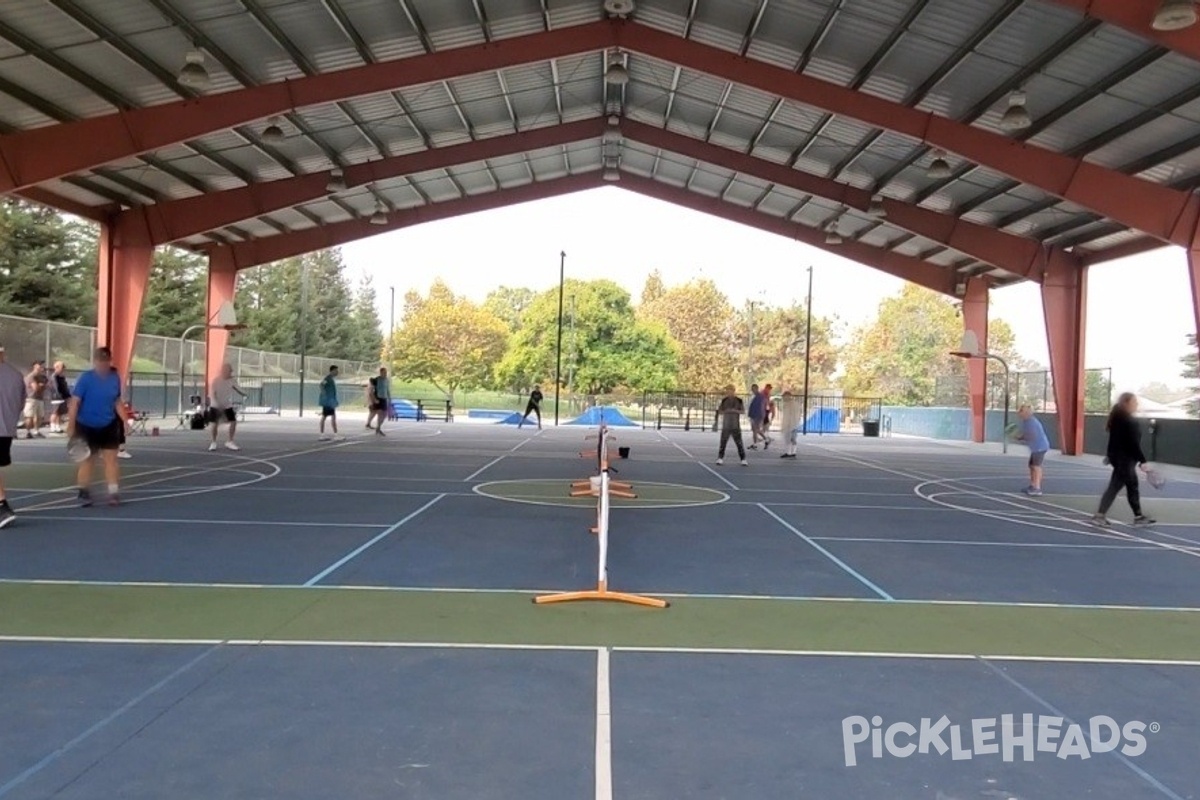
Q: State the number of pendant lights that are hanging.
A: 13